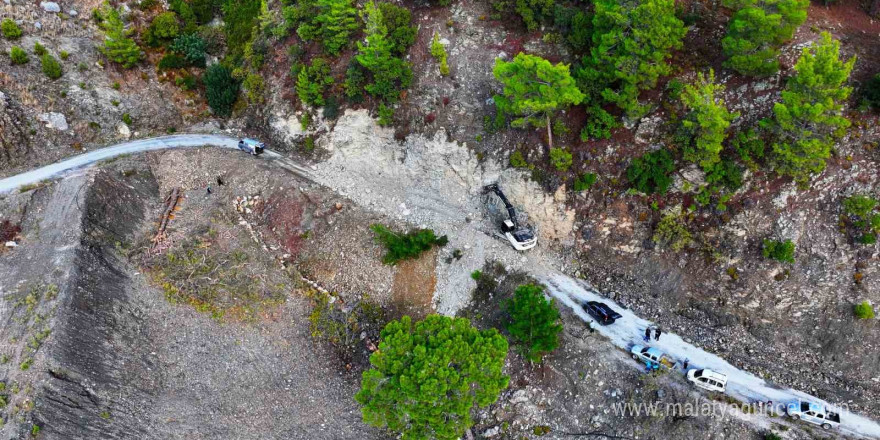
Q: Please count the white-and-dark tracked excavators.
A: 1